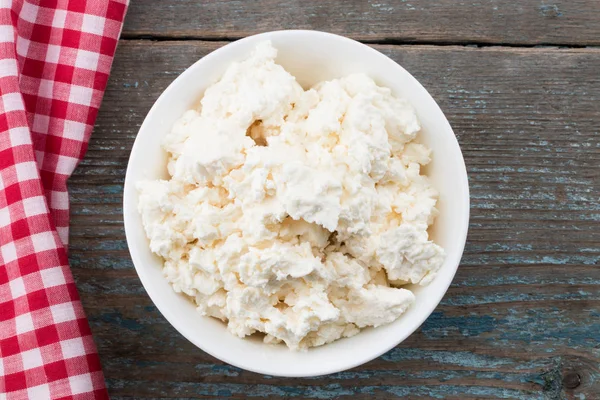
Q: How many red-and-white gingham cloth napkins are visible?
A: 1